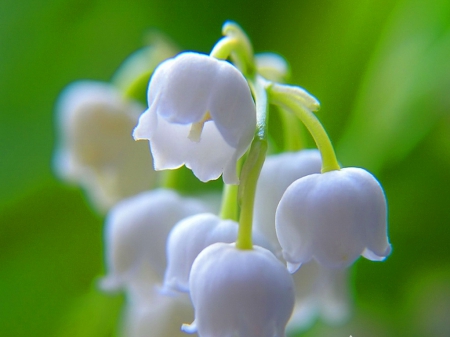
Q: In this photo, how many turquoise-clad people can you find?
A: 0